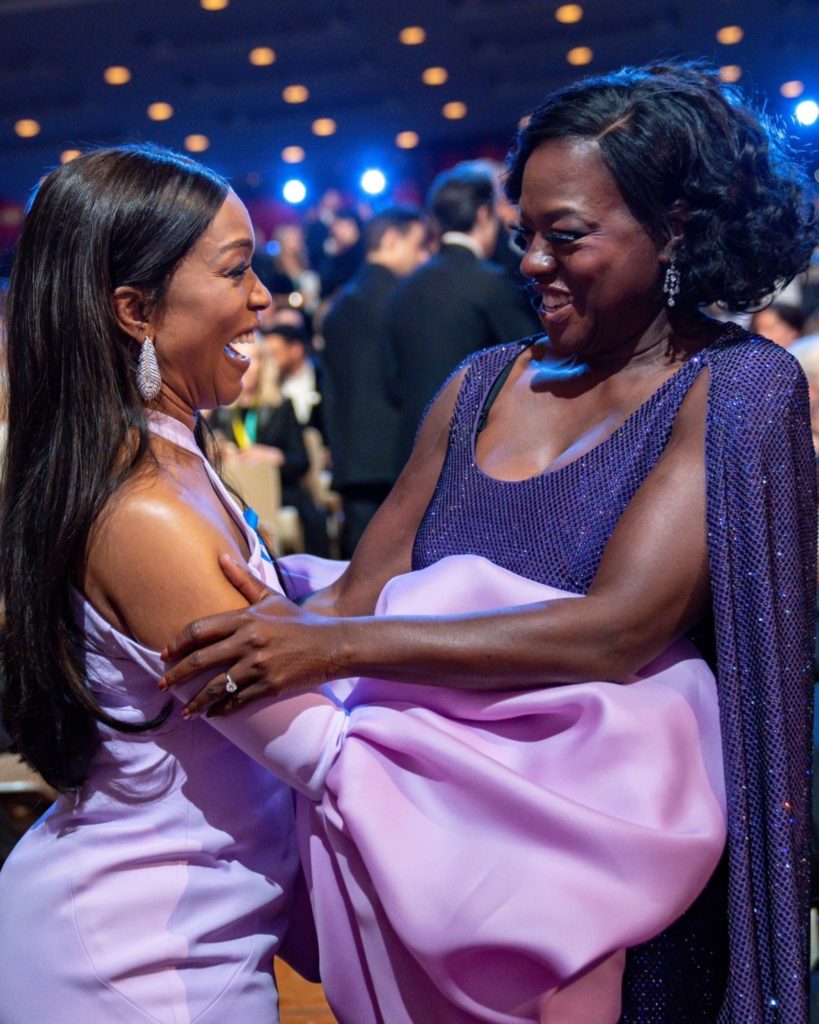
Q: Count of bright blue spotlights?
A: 3